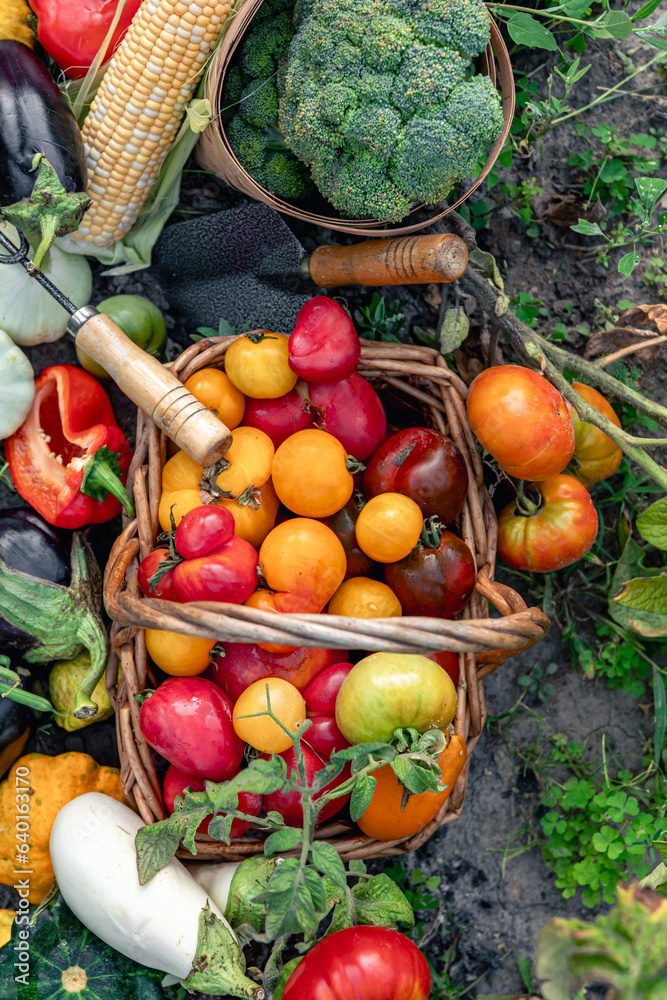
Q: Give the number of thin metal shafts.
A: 1